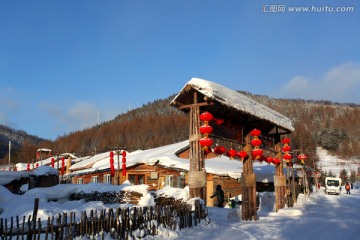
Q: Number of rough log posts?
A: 3